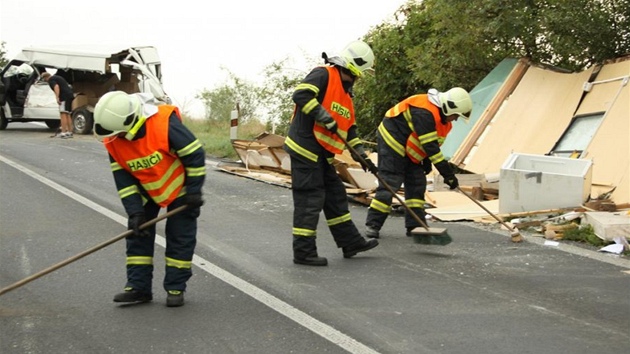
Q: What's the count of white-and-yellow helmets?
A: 3